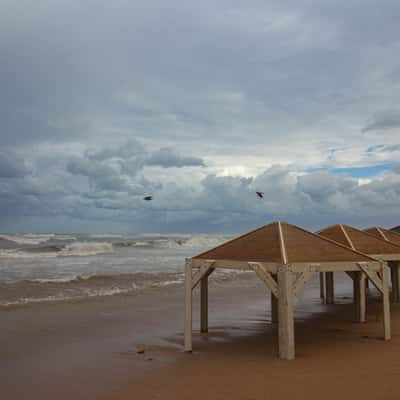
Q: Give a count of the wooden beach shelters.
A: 3